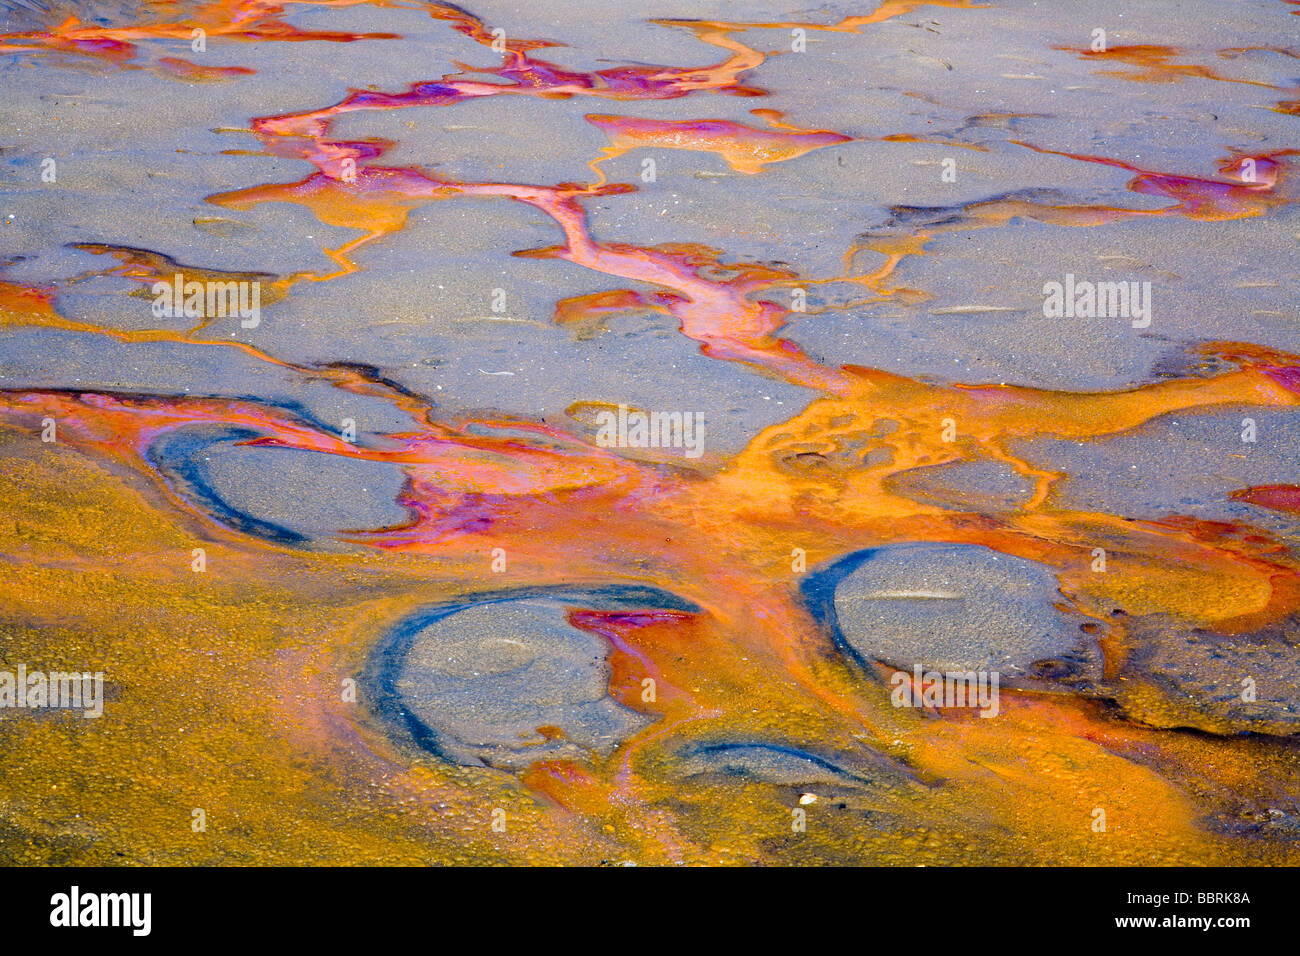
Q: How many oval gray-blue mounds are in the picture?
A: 3